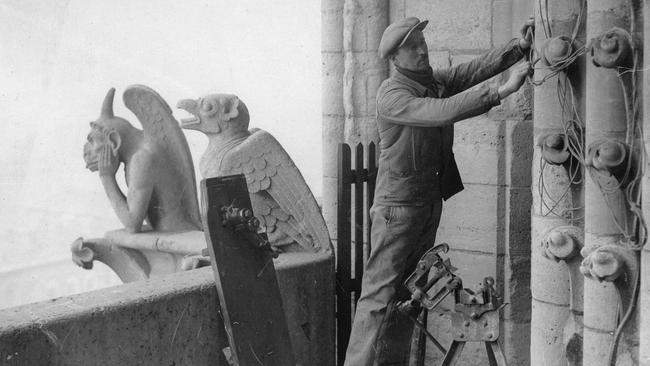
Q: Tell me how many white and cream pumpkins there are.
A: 0